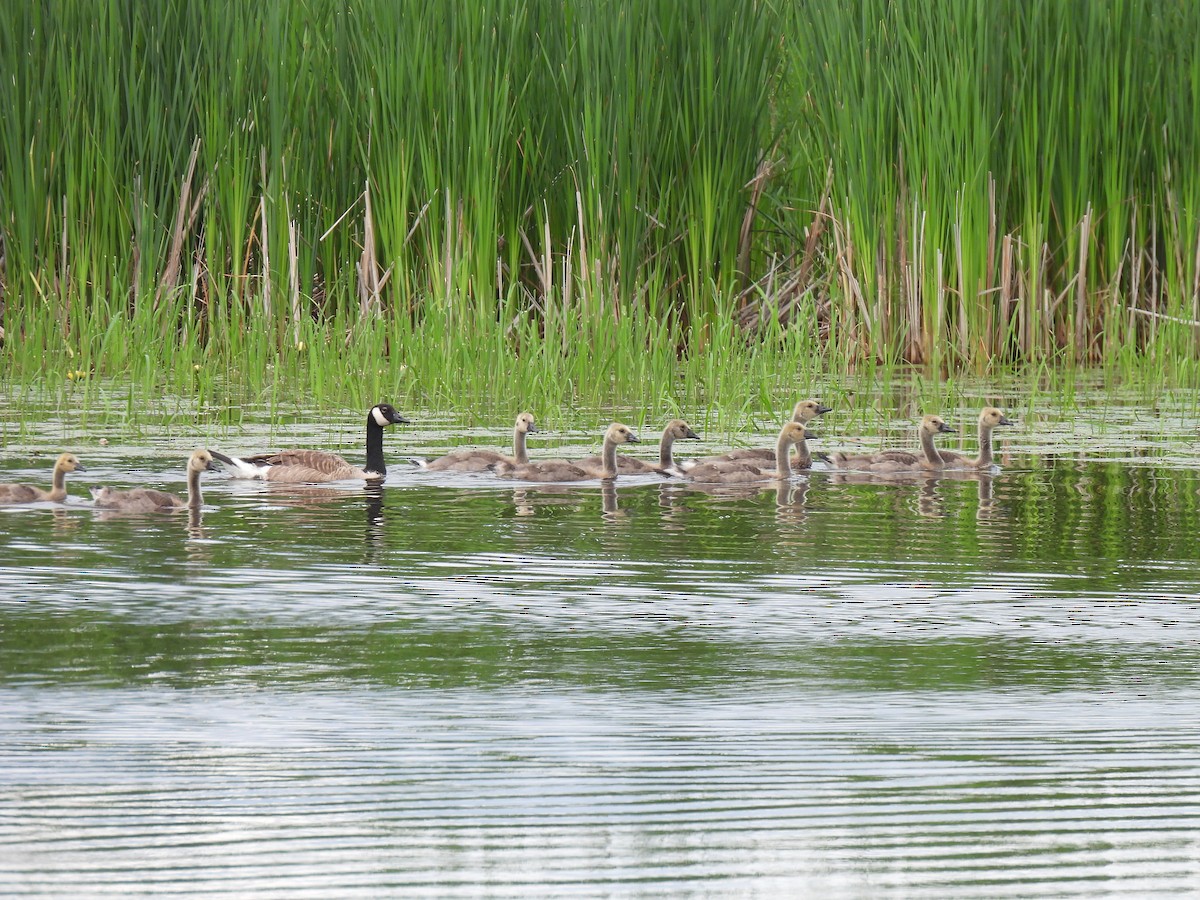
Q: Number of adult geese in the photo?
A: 1